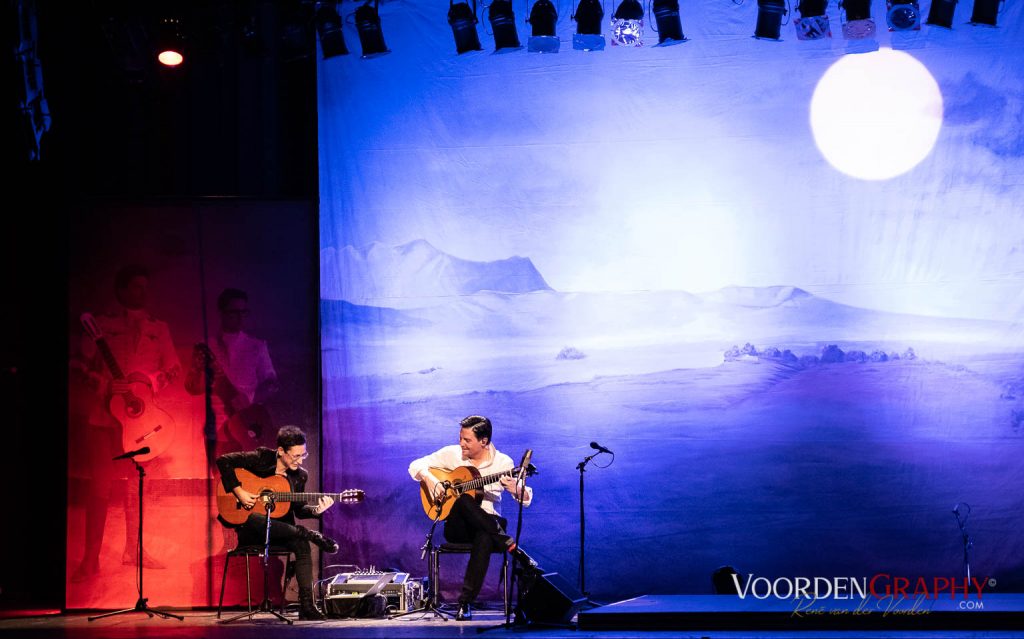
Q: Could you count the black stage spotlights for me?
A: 14